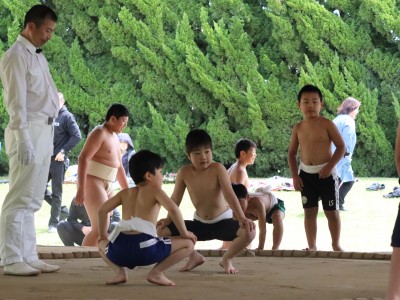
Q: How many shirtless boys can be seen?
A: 6